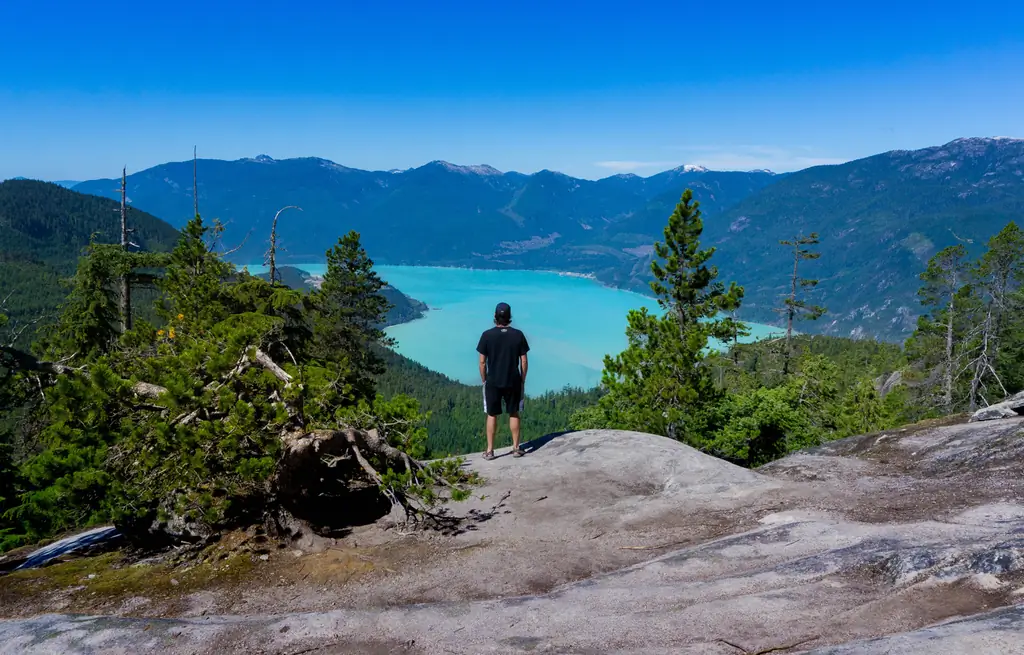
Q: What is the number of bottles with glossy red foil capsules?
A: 0